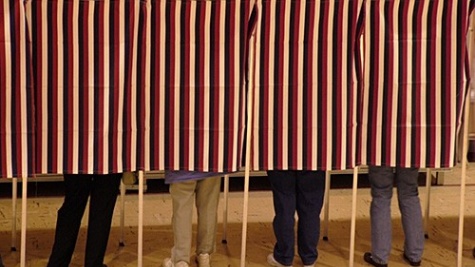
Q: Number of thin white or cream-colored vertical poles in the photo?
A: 5